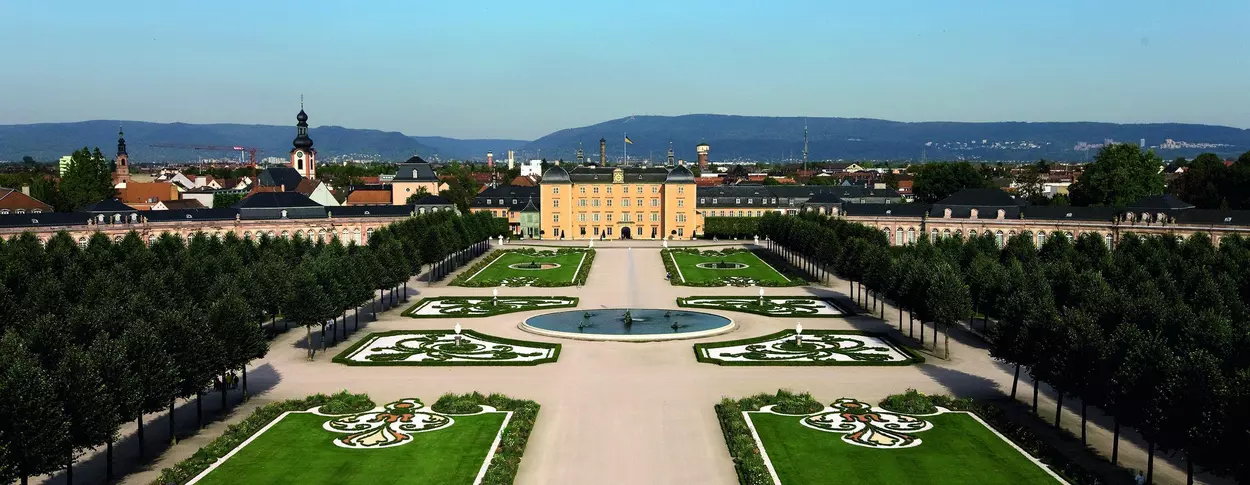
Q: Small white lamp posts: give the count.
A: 4